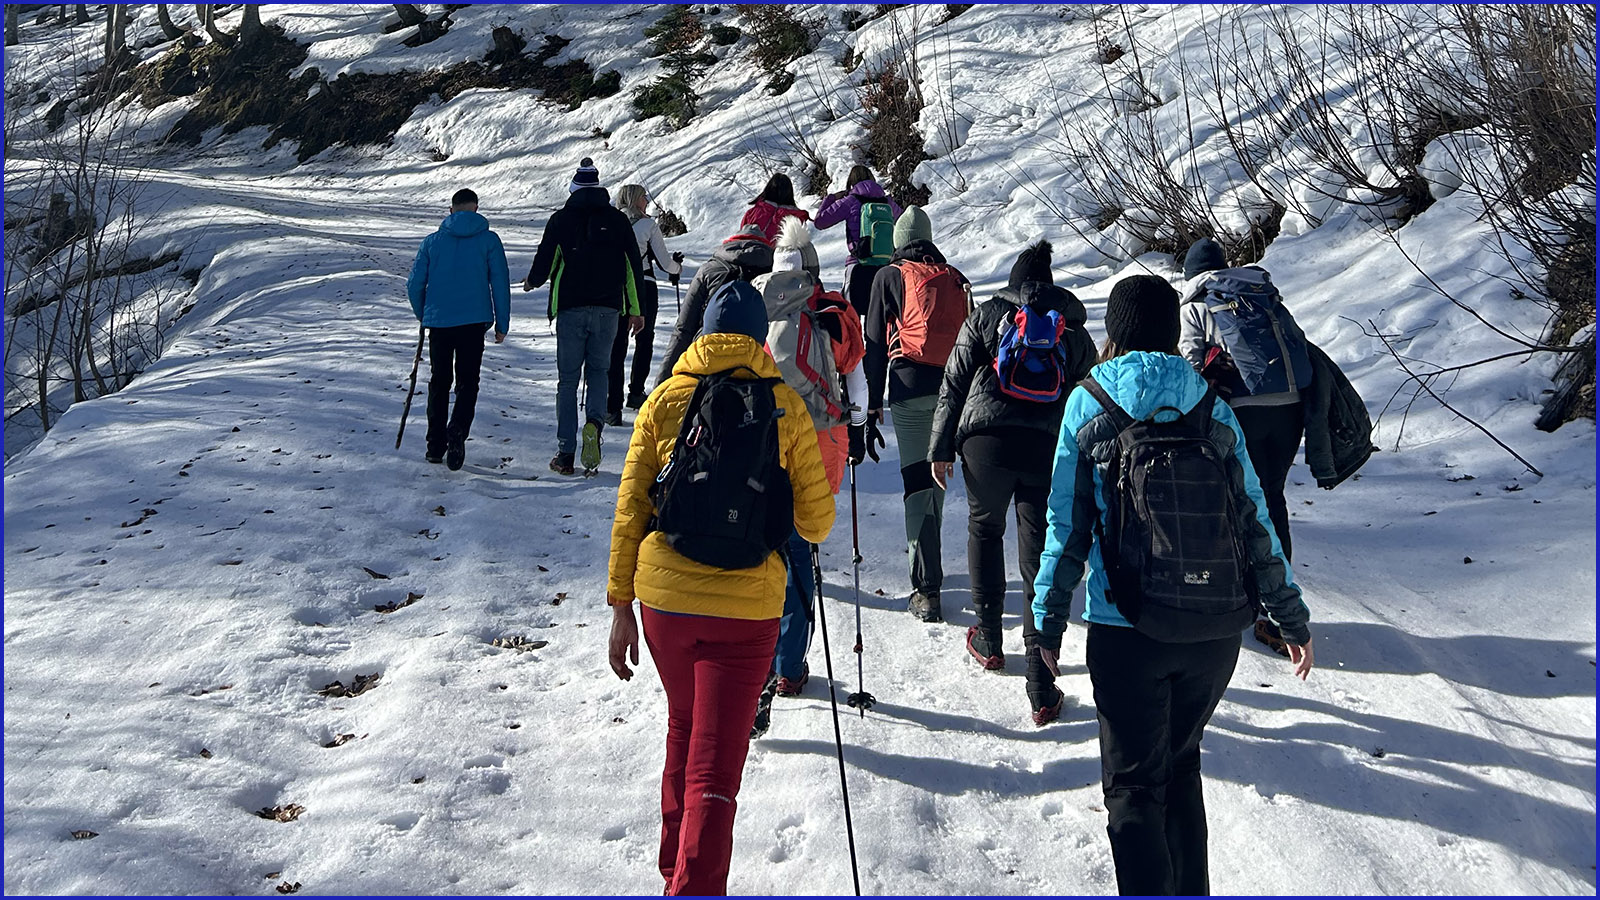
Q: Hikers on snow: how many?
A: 12